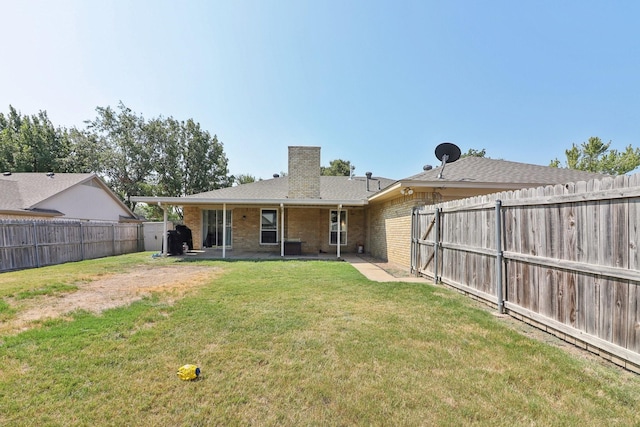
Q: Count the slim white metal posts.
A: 4